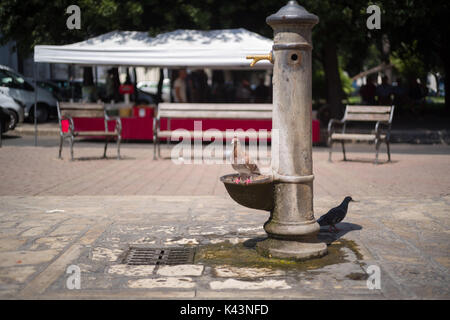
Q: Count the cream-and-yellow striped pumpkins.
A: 0